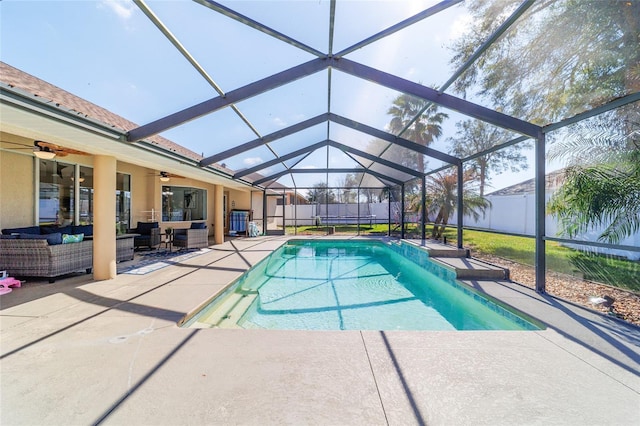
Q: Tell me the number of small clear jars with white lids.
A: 0